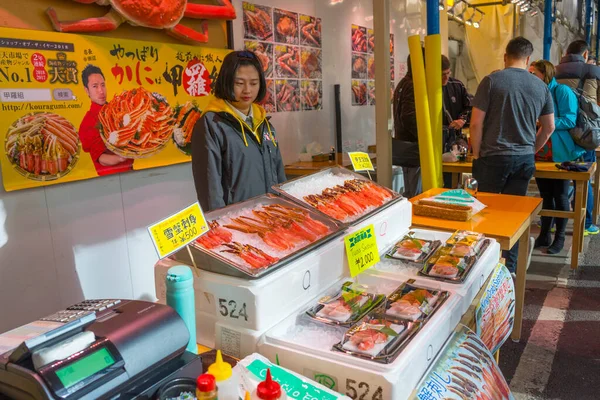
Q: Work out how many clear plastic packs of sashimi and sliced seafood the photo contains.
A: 6